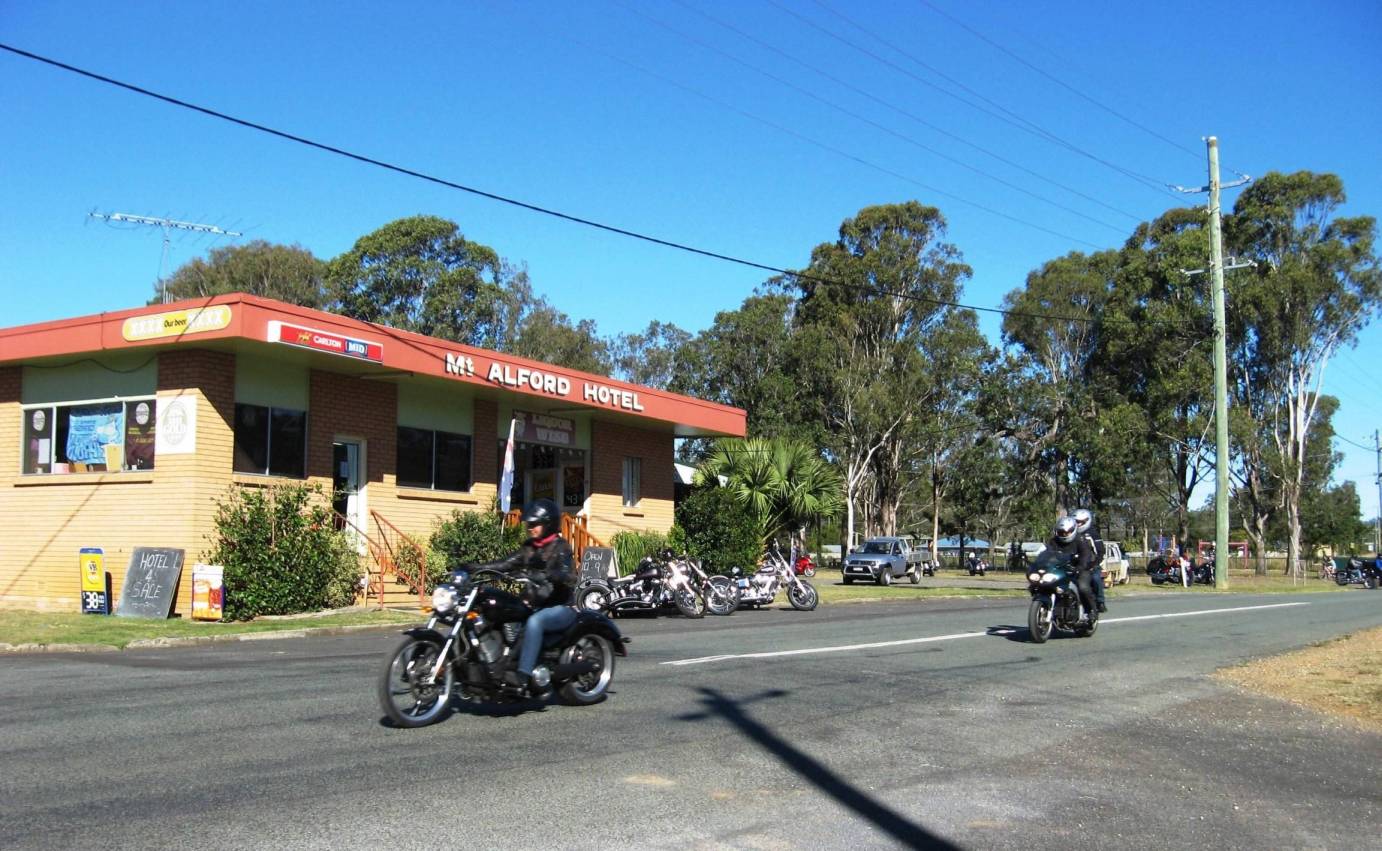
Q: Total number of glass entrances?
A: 2